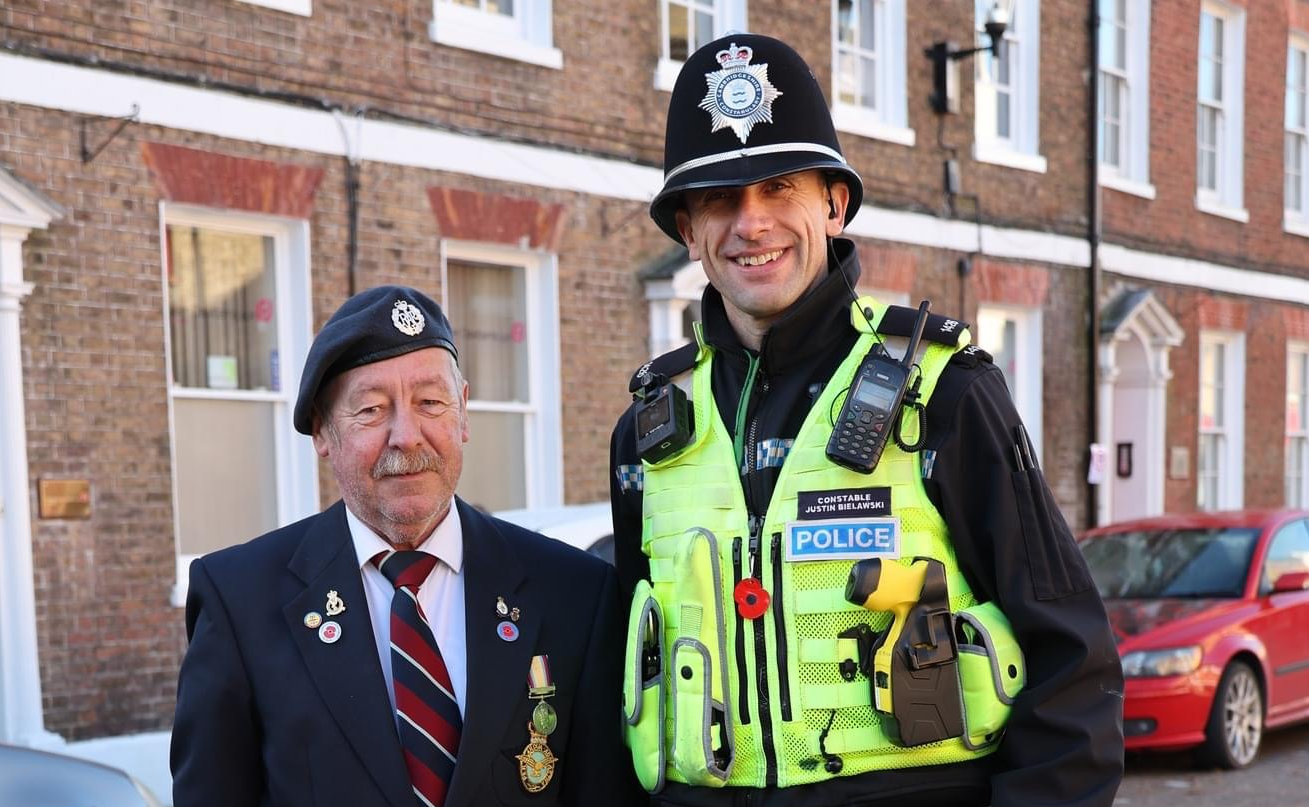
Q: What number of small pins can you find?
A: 6